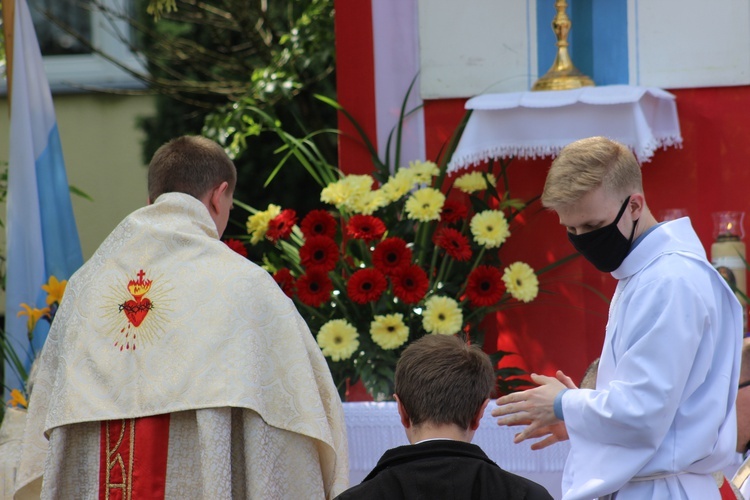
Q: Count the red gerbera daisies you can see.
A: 13